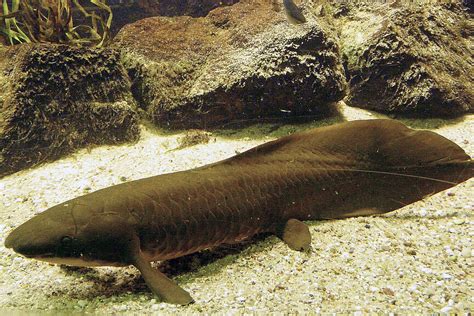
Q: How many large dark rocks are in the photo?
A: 3